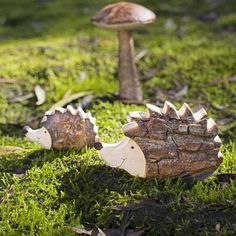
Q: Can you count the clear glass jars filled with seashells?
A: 0